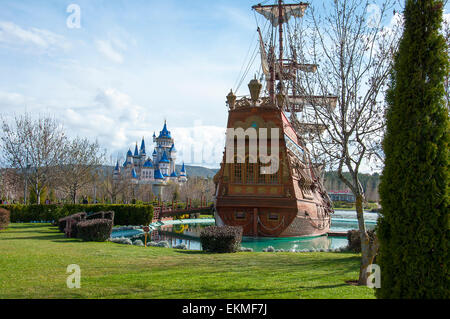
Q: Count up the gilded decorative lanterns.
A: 3